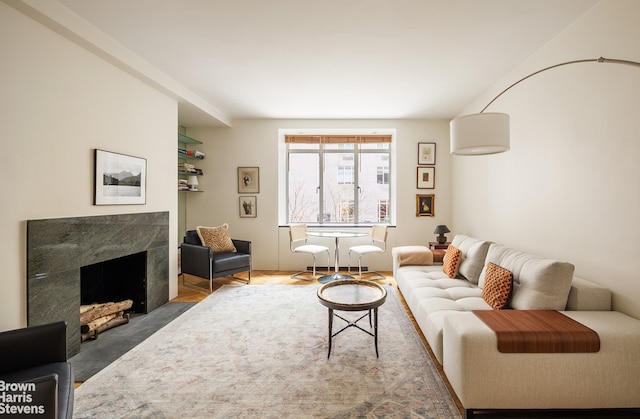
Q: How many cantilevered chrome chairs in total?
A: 2